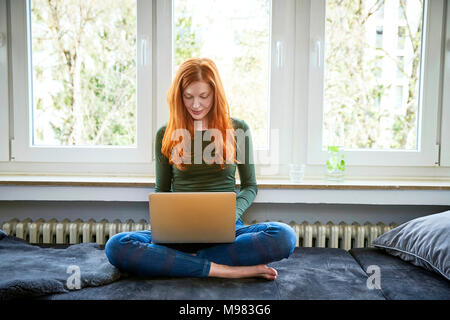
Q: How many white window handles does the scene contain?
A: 3